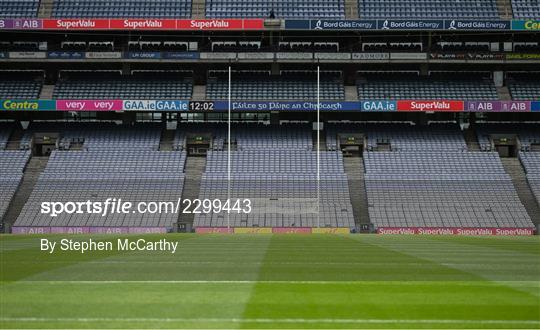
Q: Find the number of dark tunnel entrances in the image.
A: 4